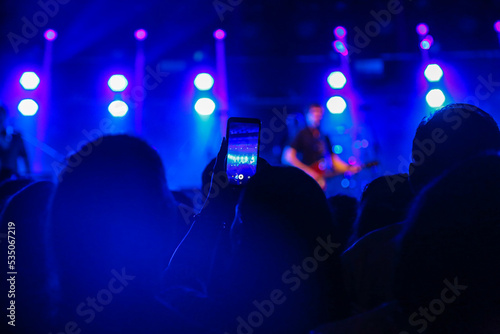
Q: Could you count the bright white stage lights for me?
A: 10